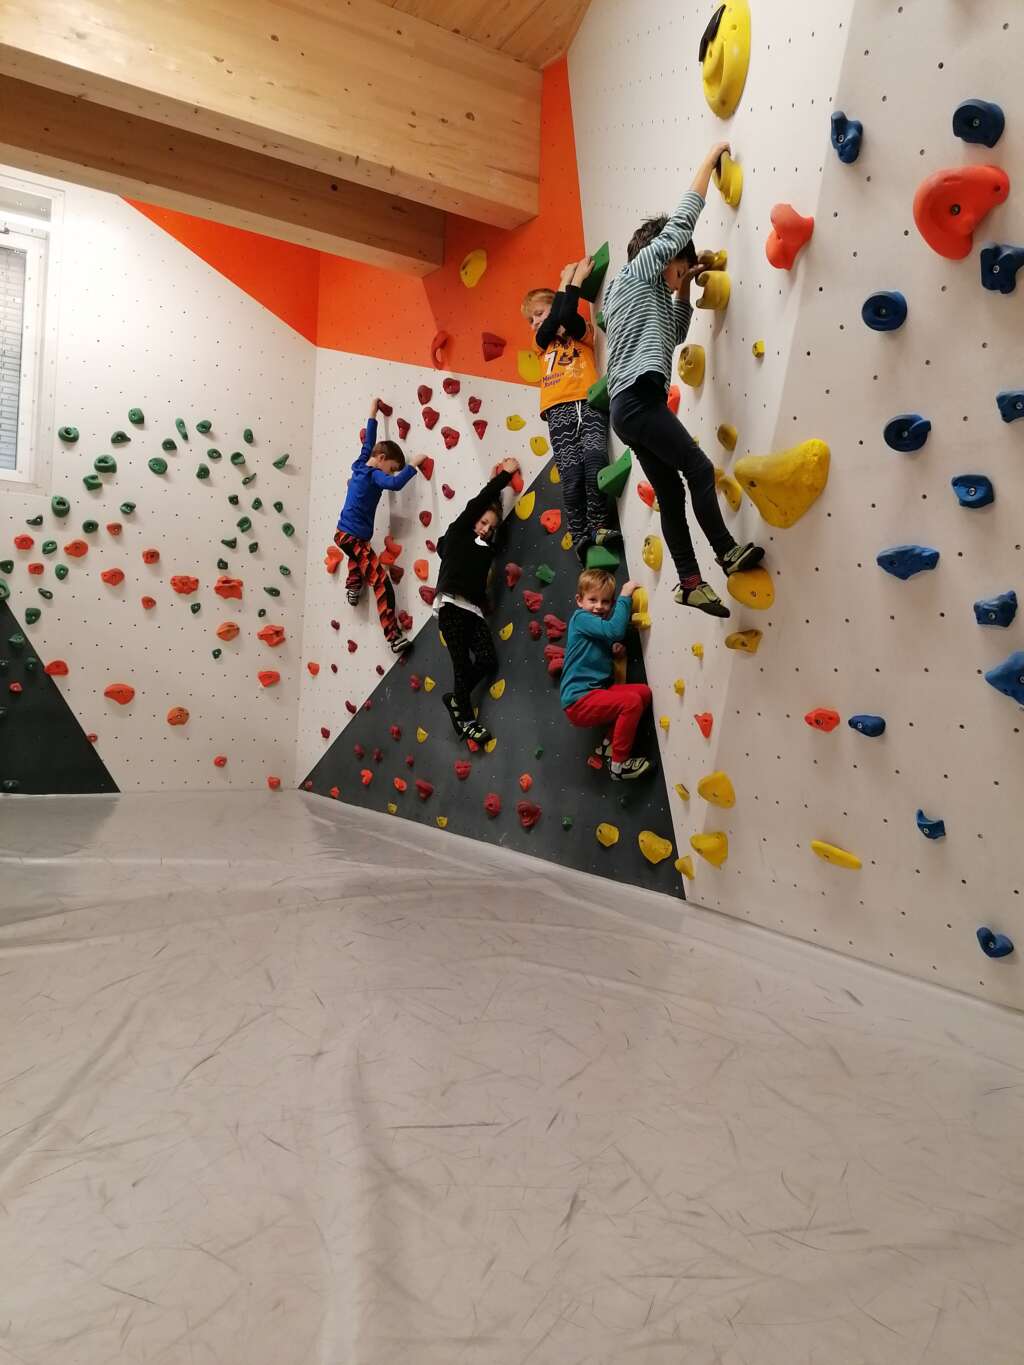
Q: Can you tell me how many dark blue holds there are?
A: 13